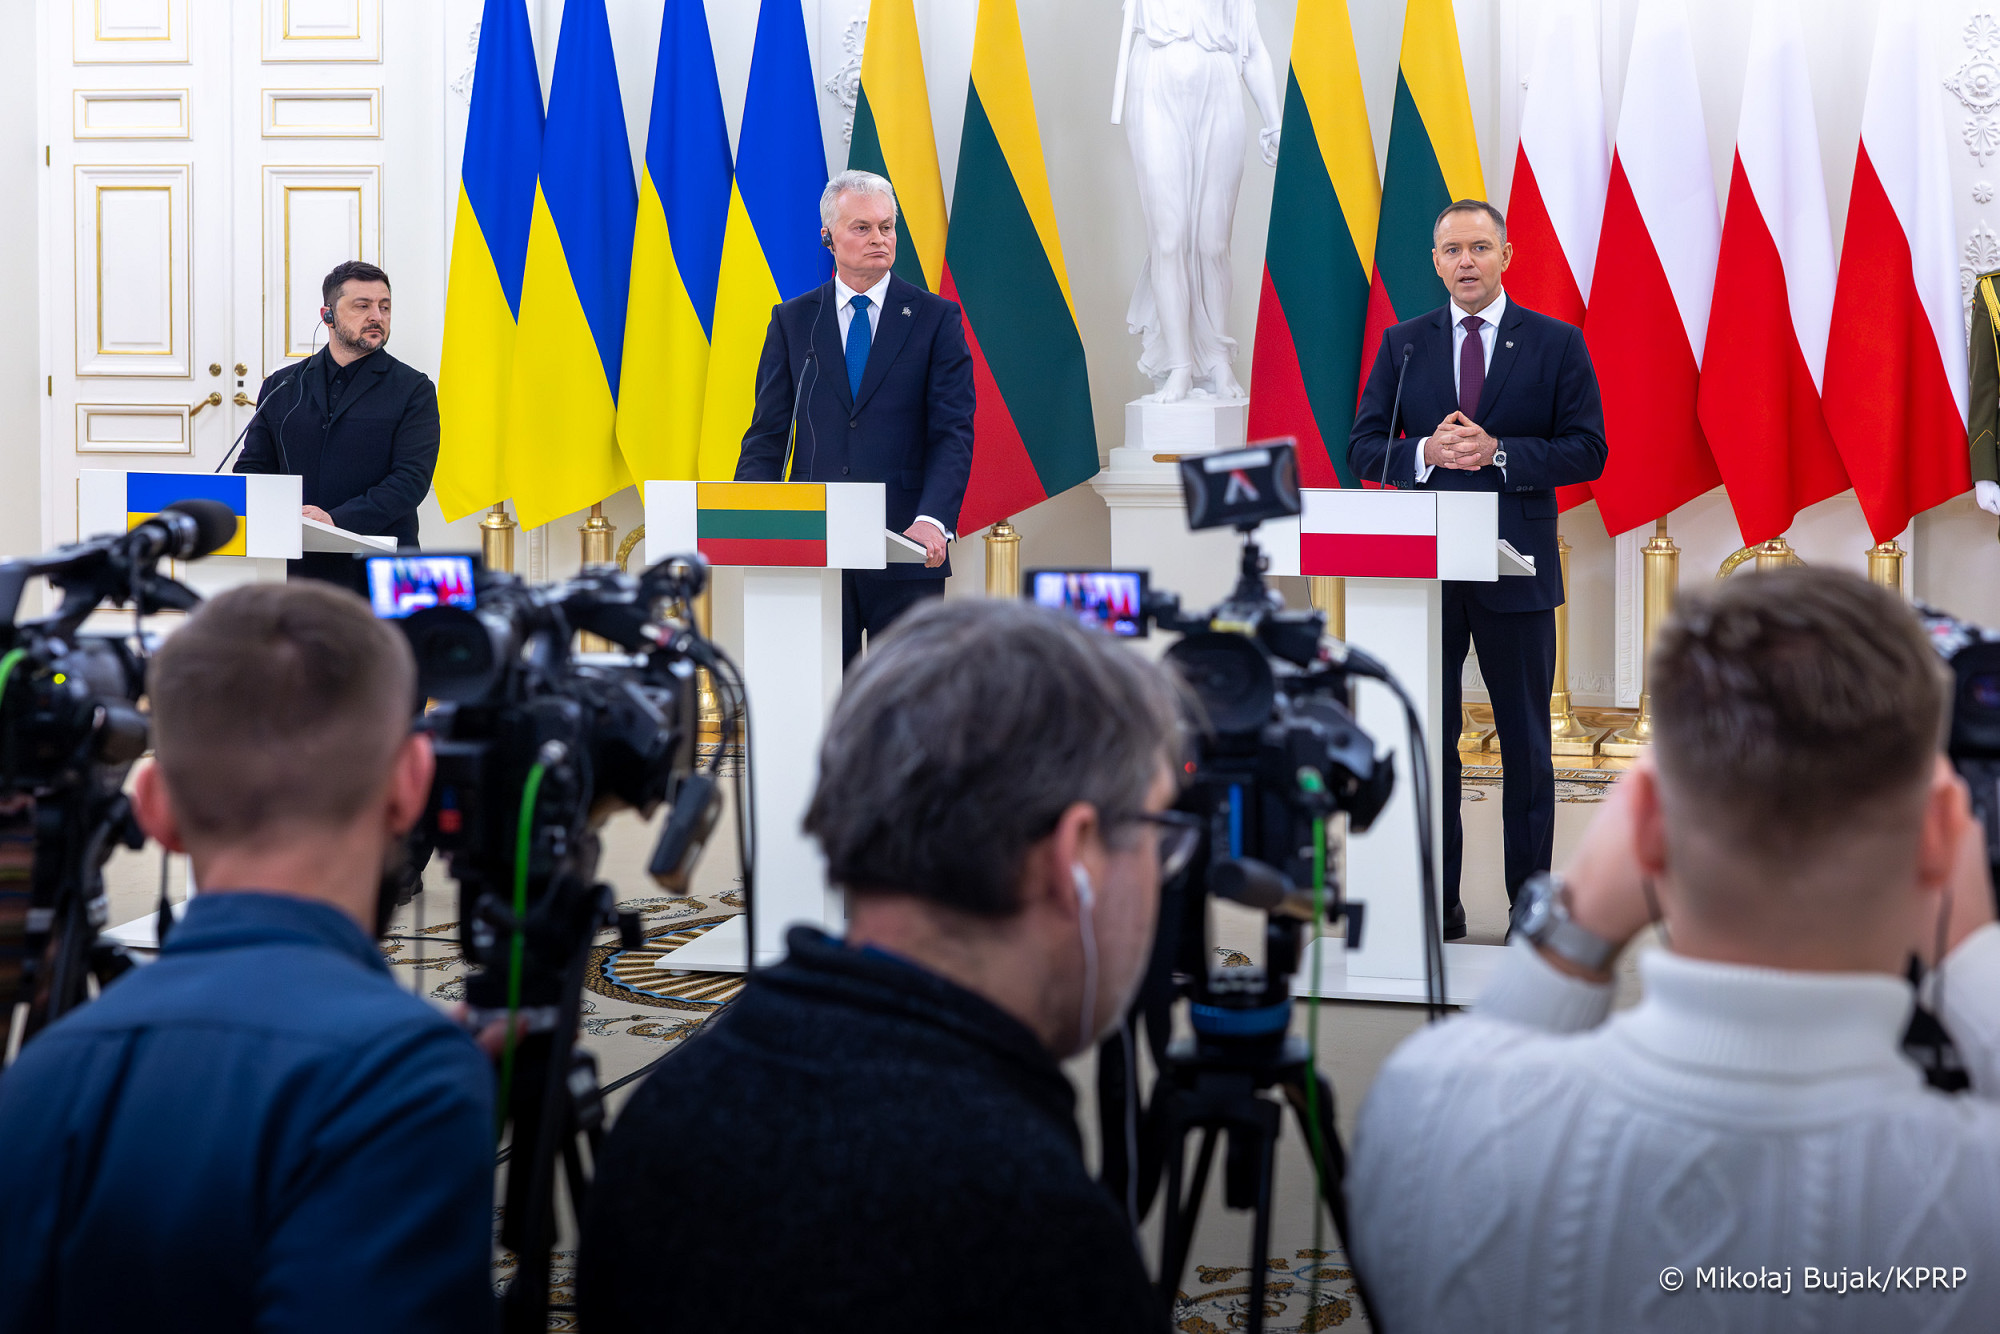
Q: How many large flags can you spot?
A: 12